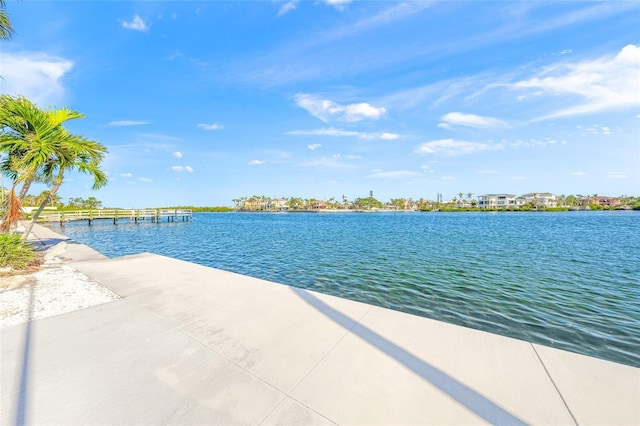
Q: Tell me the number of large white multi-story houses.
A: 2